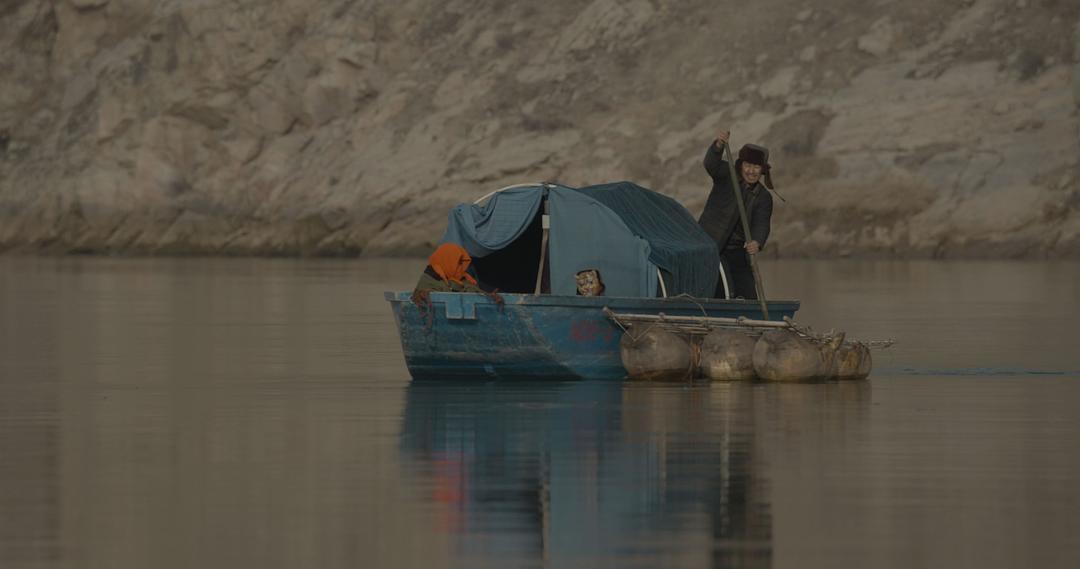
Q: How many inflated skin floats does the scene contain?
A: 4